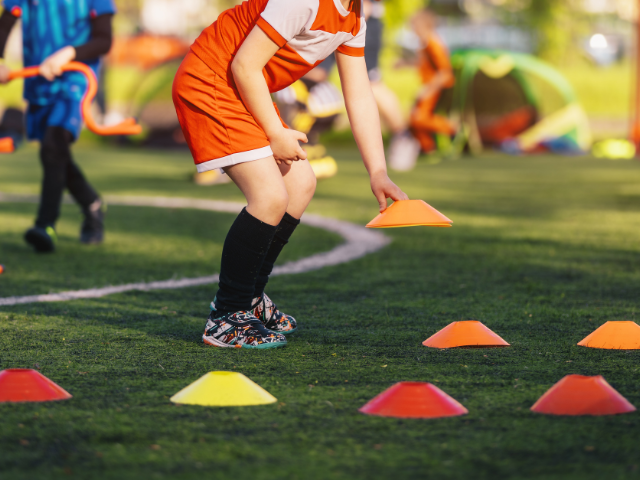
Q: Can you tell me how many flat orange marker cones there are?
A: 3